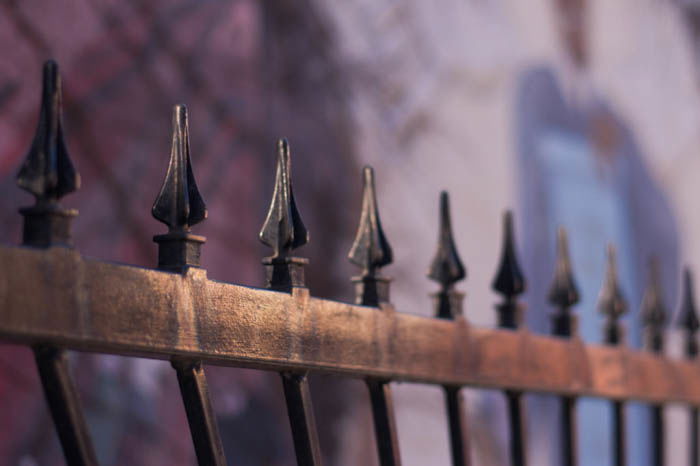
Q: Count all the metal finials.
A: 10